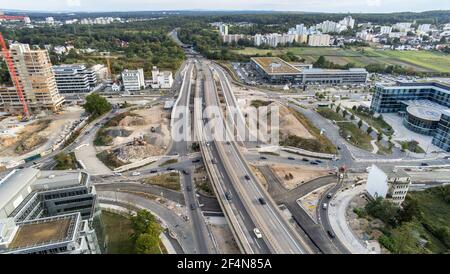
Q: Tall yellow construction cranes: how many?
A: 1